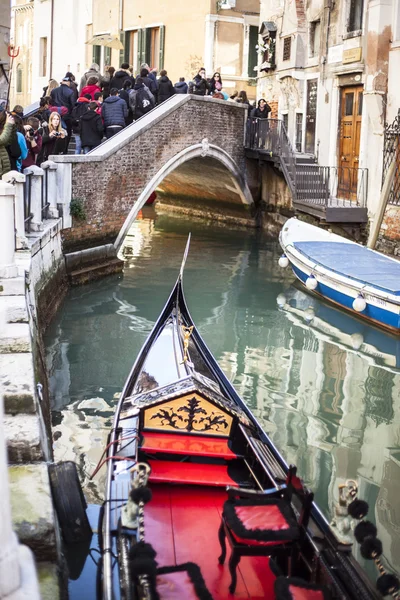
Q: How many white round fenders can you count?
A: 3